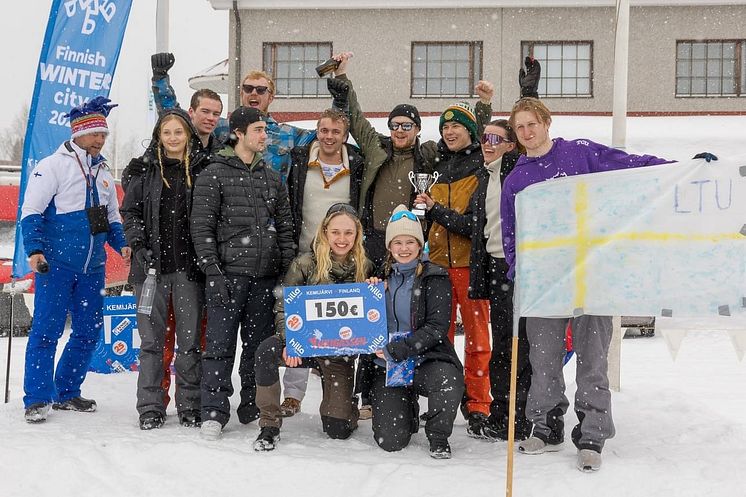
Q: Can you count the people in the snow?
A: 12